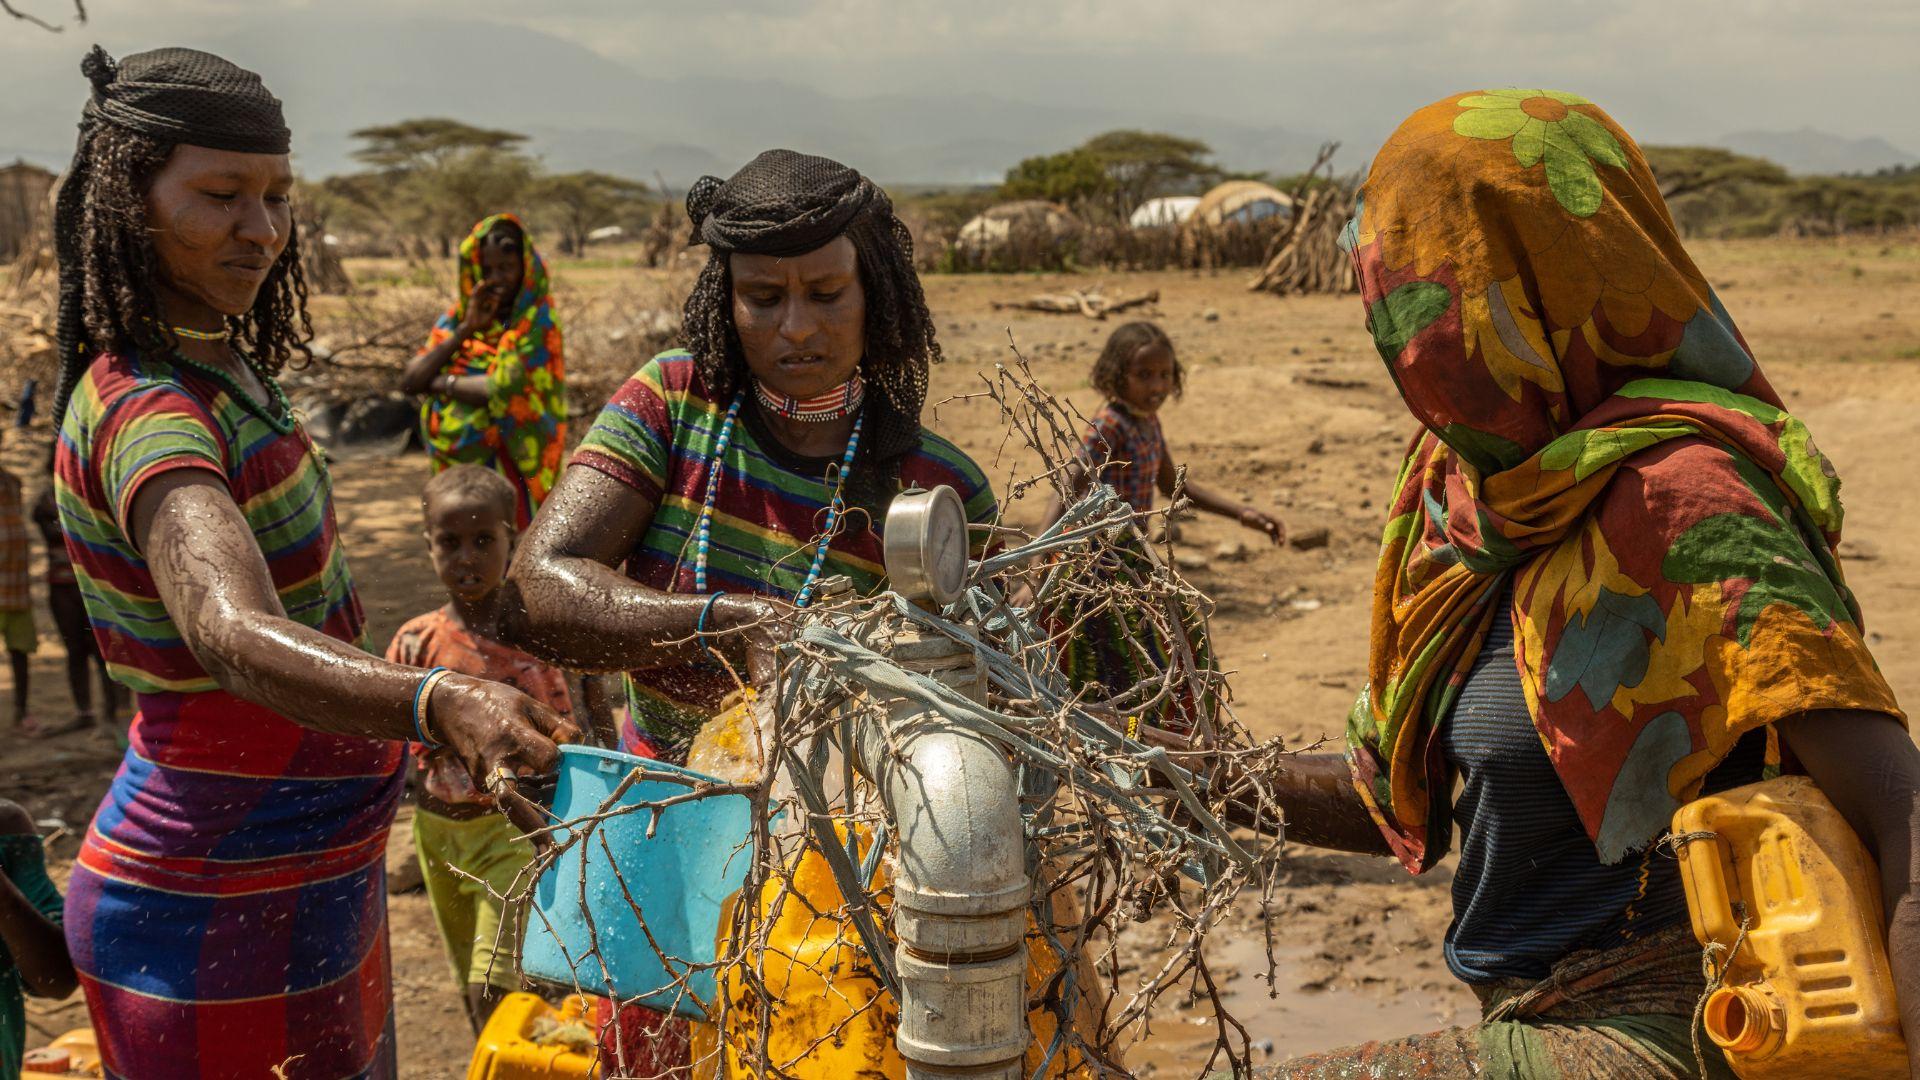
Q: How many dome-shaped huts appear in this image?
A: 3